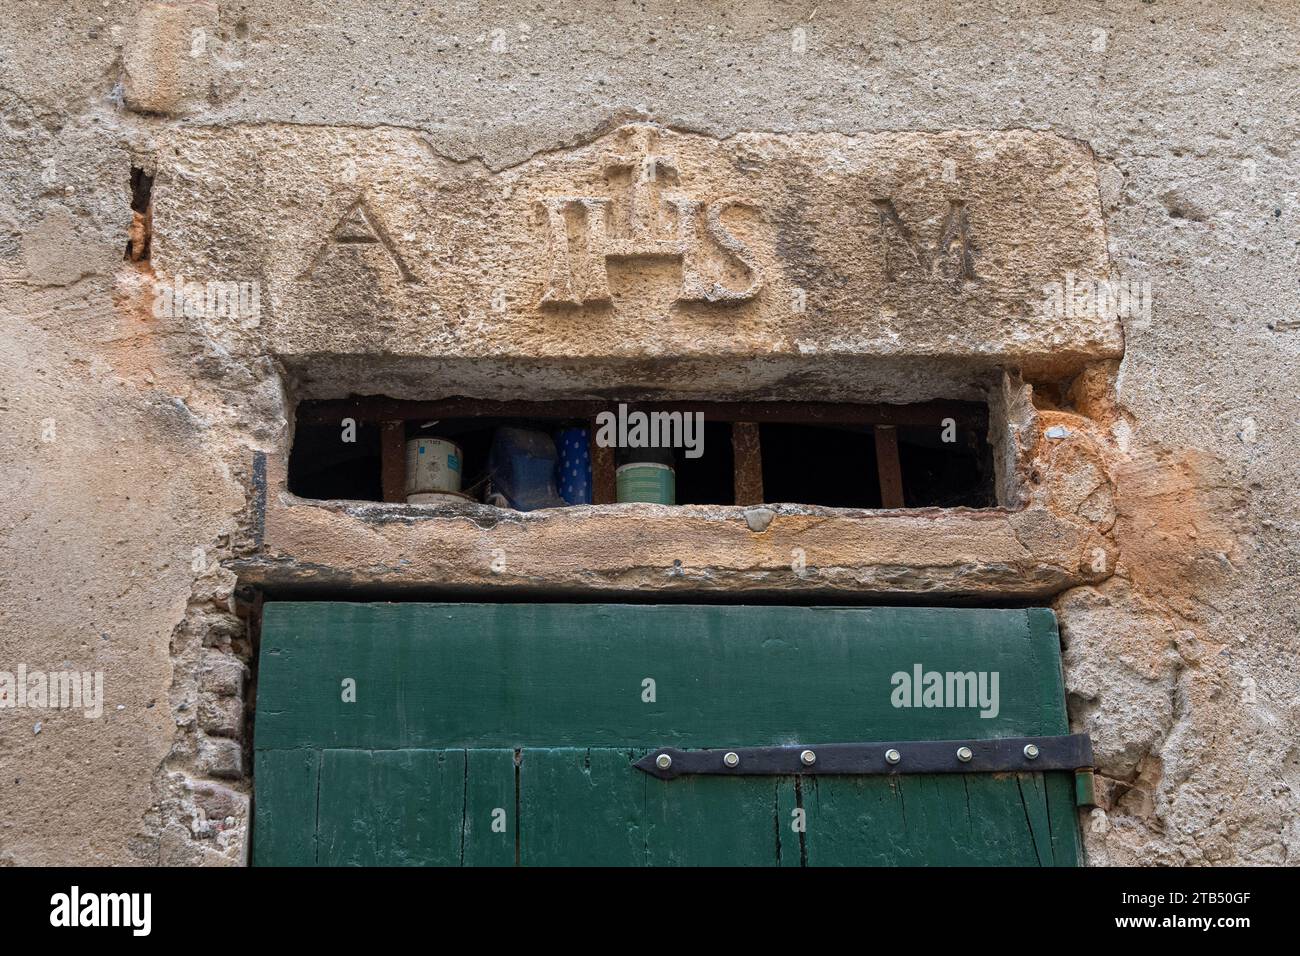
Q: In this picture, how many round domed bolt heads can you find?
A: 6